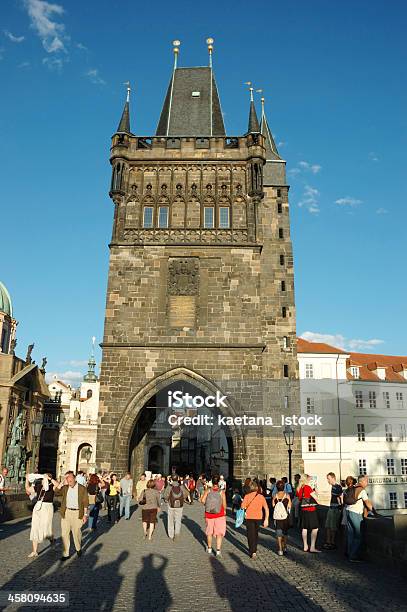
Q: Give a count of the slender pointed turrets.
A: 3